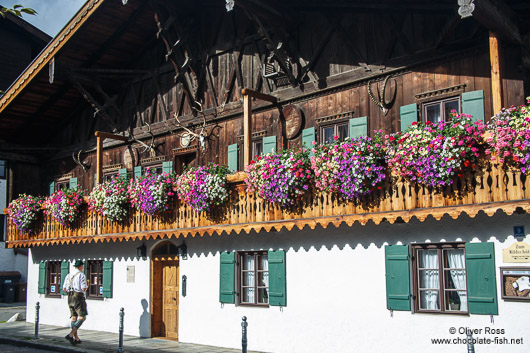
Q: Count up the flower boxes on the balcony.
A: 9